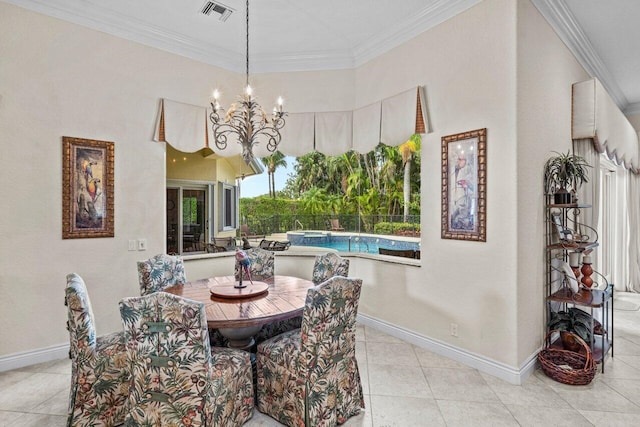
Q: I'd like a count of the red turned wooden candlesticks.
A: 2